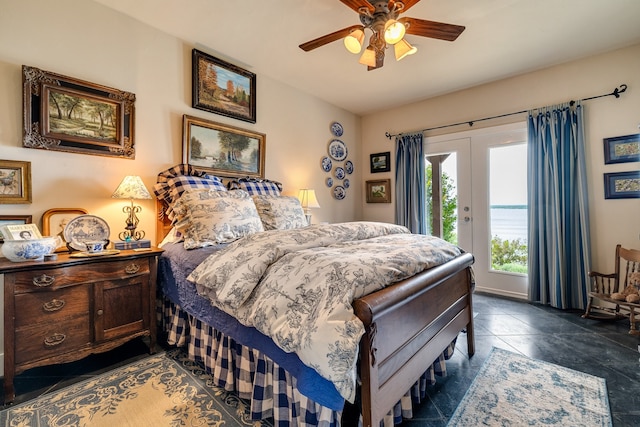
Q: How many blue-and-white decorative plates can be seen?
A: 9